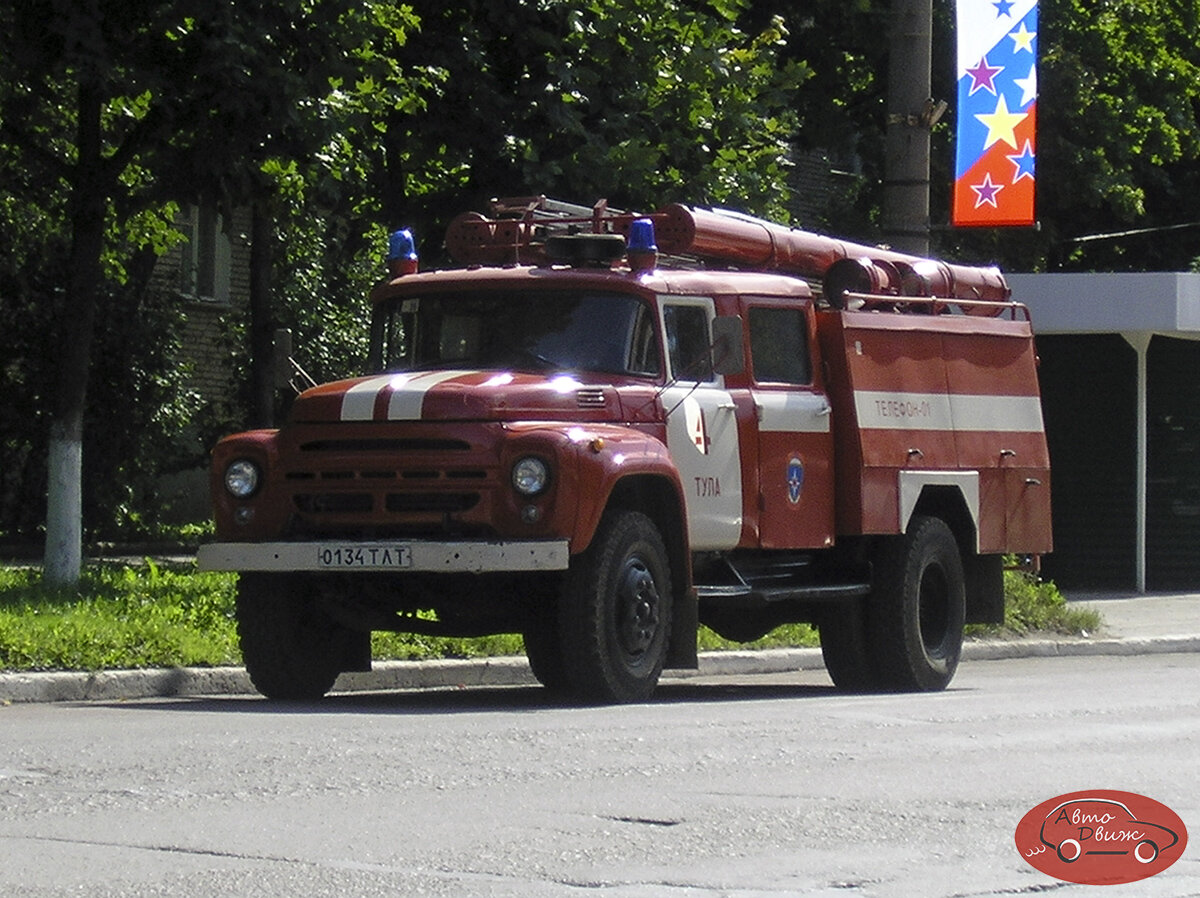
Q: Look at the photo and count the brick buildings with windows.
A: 1